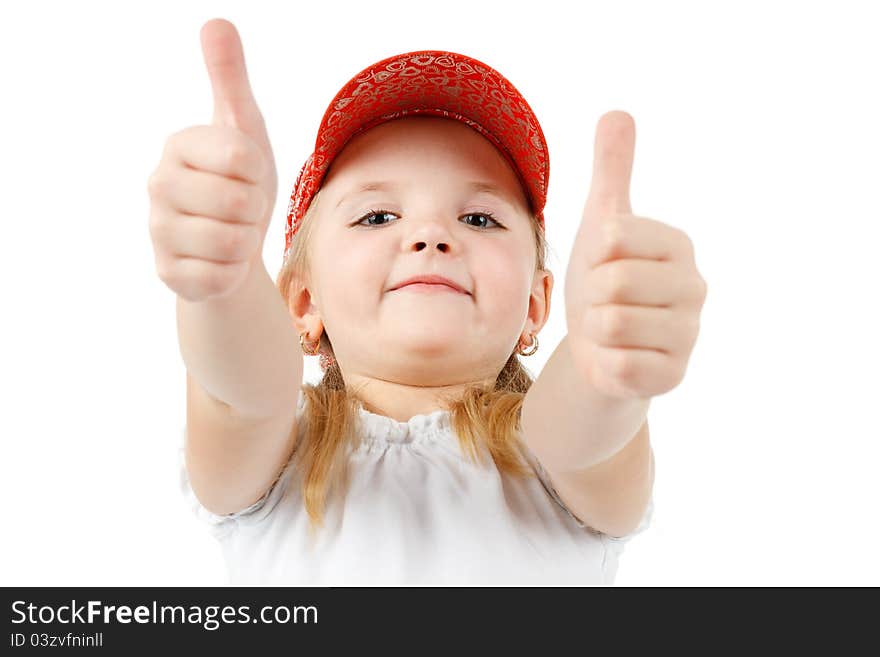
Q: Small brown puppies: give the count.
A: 0